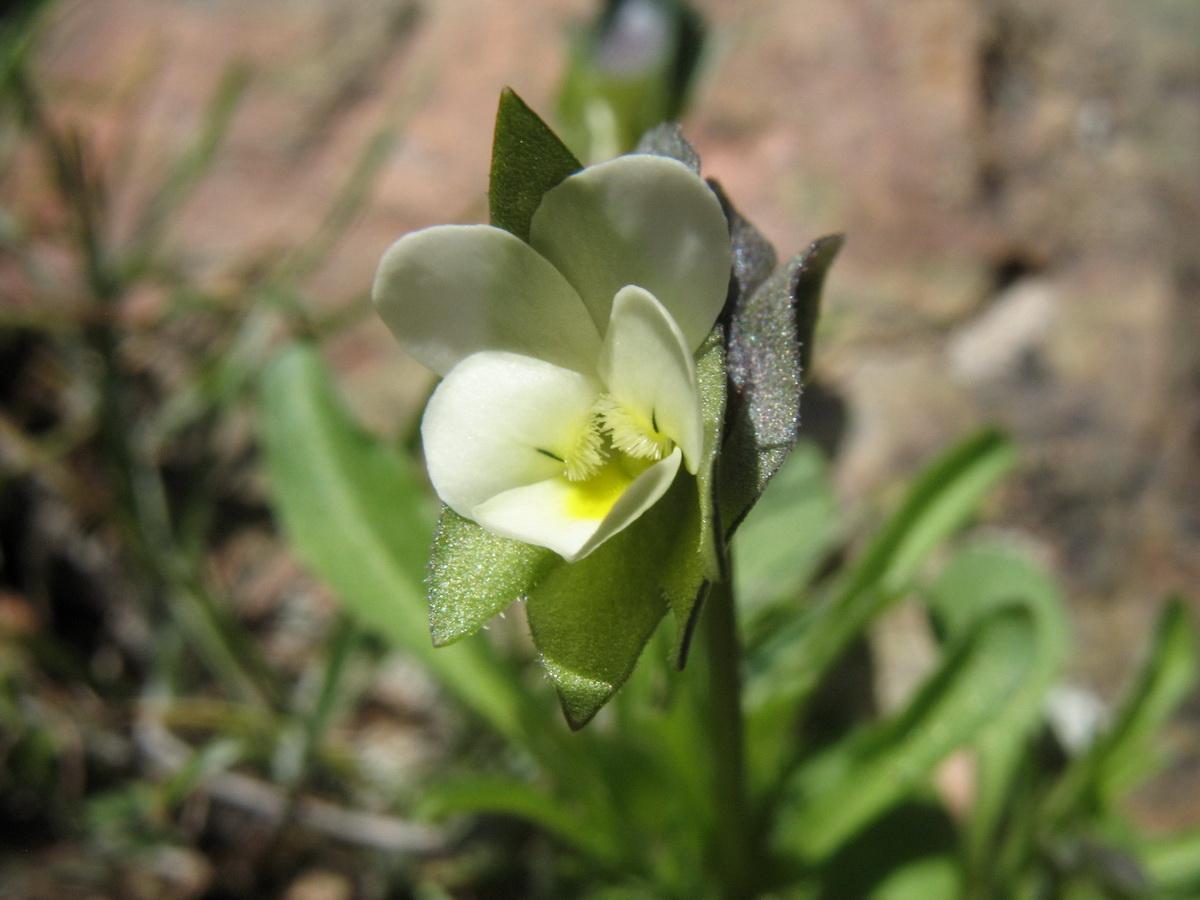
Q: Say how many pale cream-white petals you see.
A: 5